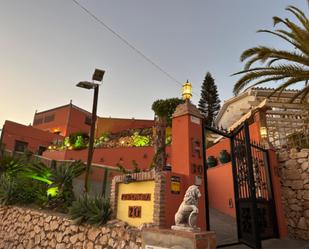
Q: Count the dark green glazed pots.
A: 2